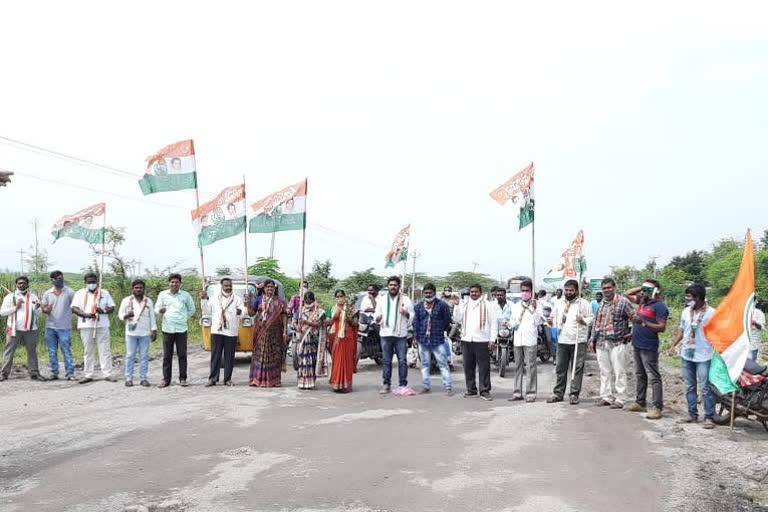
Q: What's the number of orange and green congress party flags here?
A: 8